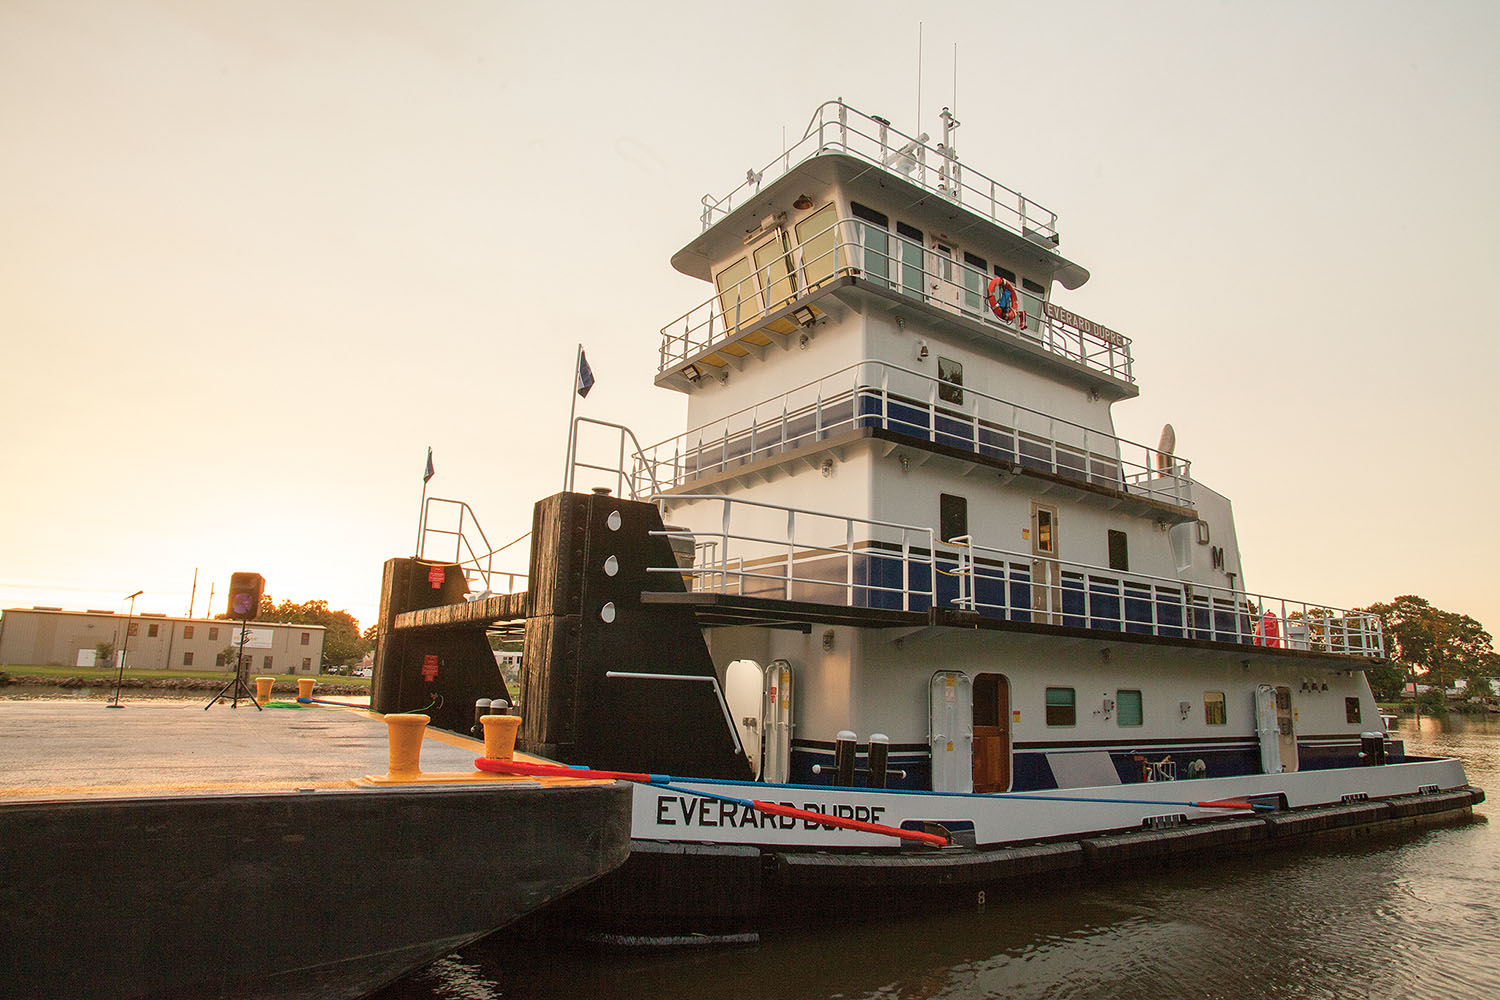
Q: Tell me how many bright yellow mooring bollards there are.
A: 4